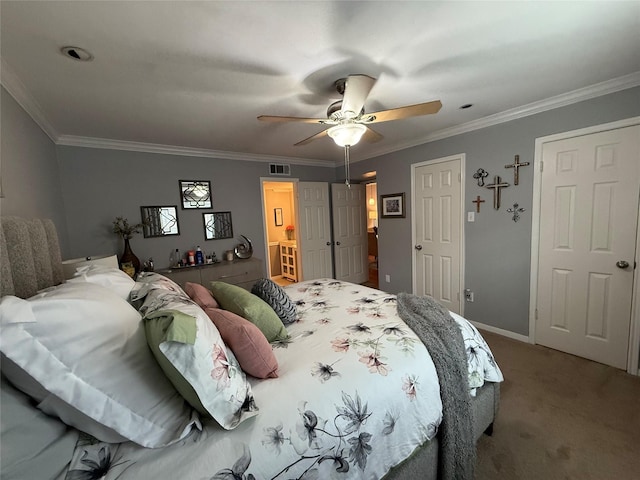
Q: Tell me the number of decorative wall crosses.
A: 5